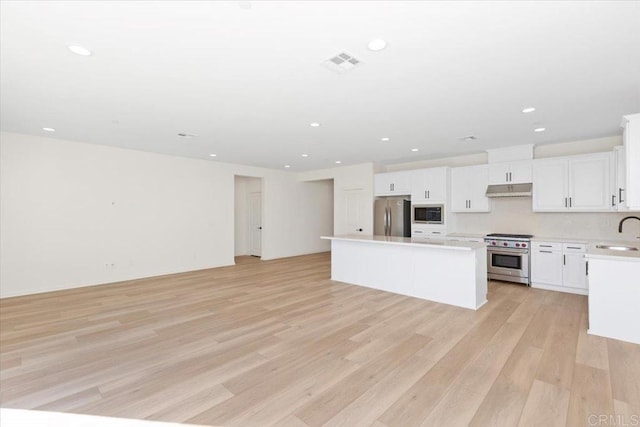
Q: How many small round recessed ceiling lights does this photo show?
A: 12